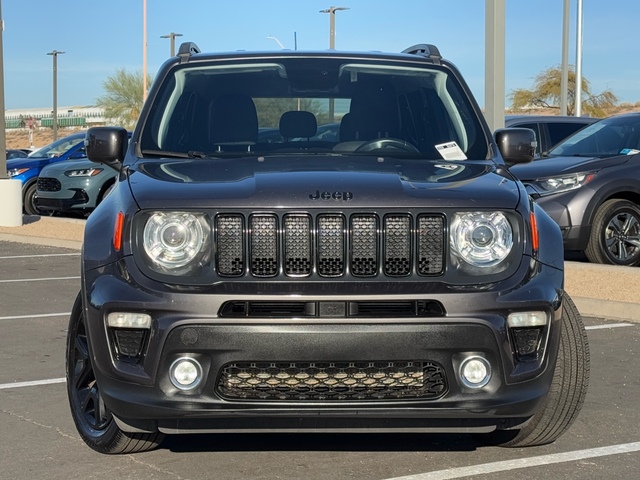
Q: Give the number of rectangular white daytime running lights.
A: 2